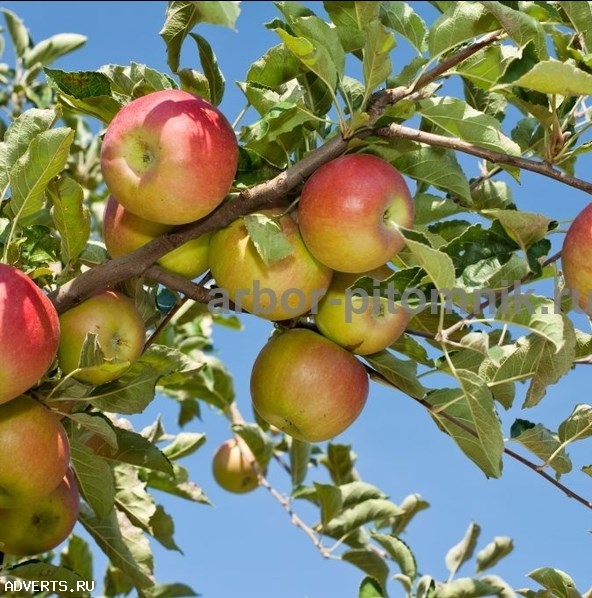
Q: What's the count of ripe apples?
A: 12